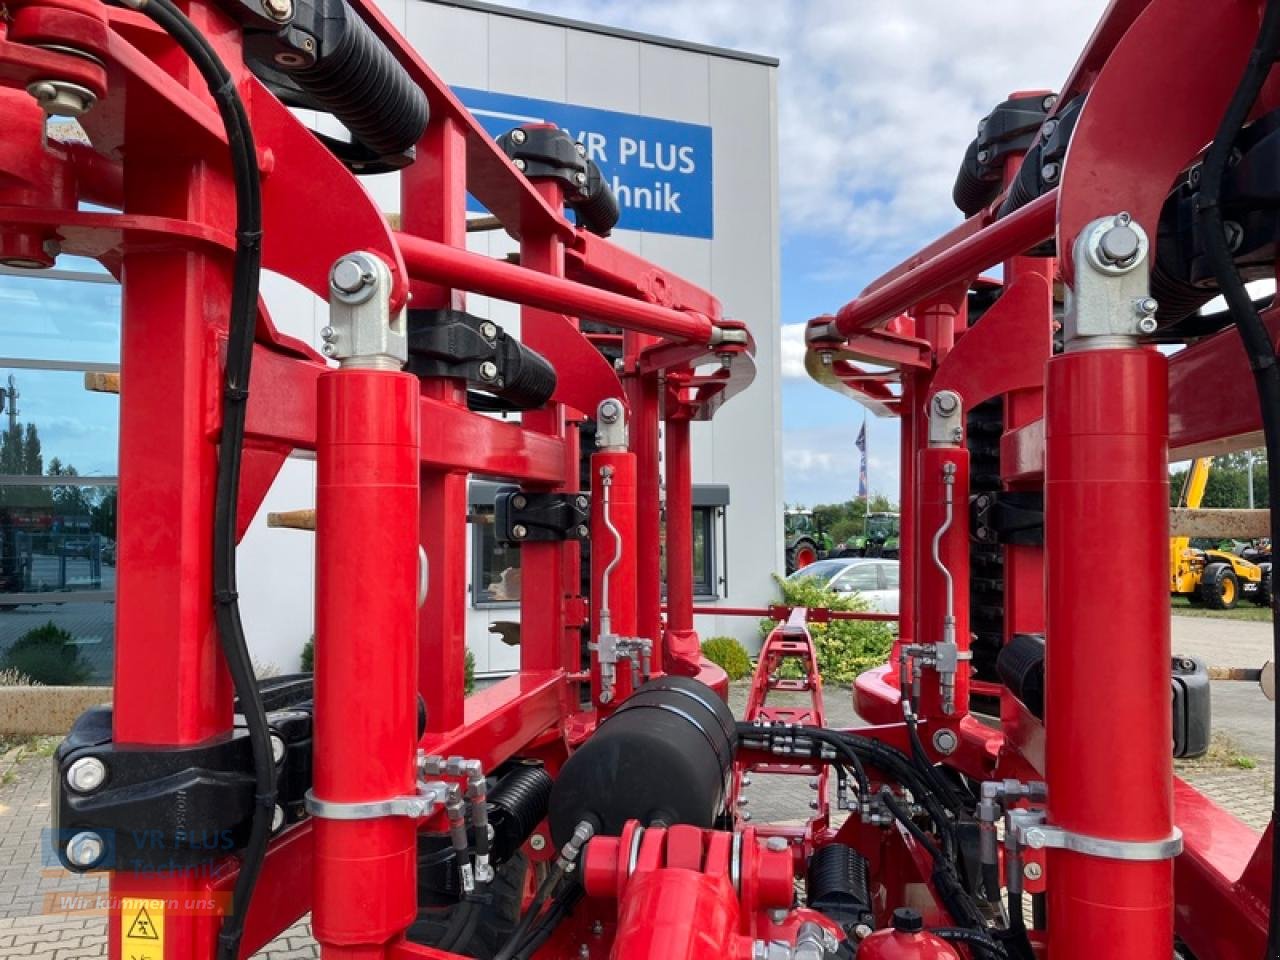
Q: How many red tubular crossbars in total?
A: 2